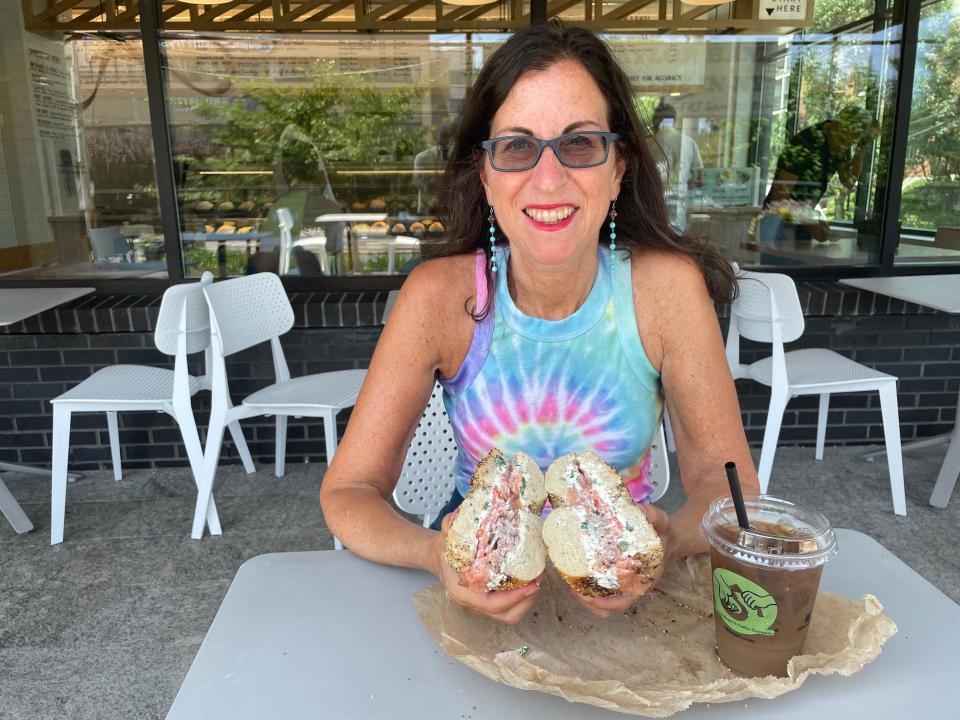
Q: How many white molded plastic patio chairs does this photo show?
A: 4